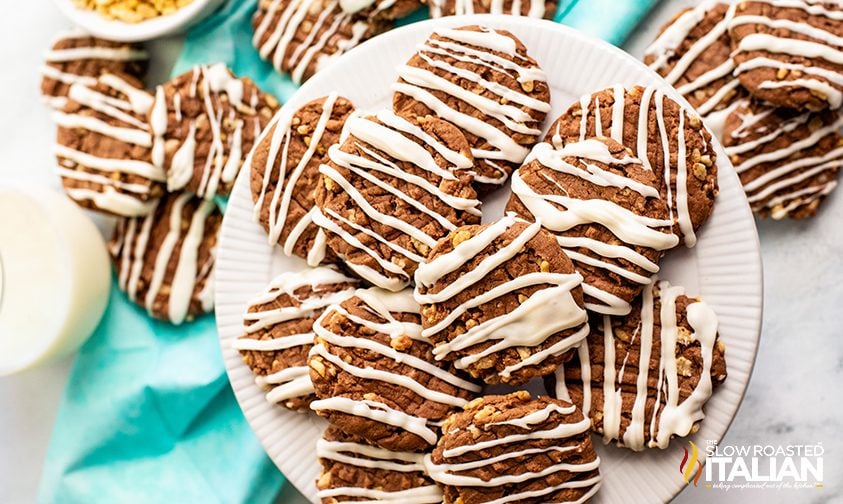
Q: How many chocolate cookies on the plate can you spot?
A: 11